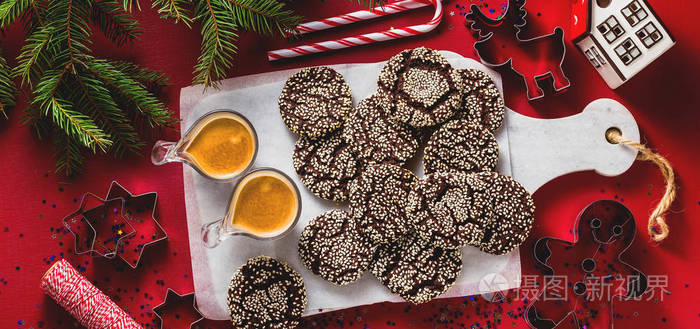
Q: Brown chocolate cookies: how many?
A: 12